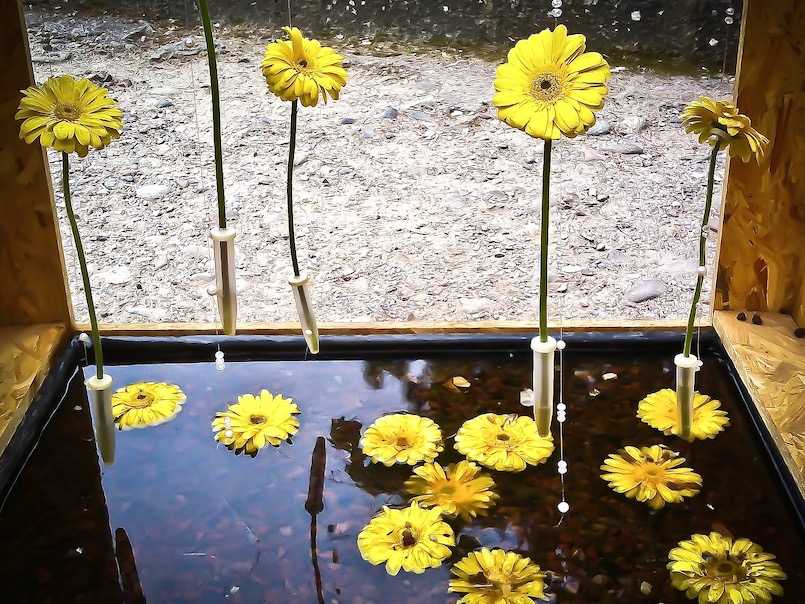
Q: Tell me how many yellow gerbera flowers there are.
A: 14